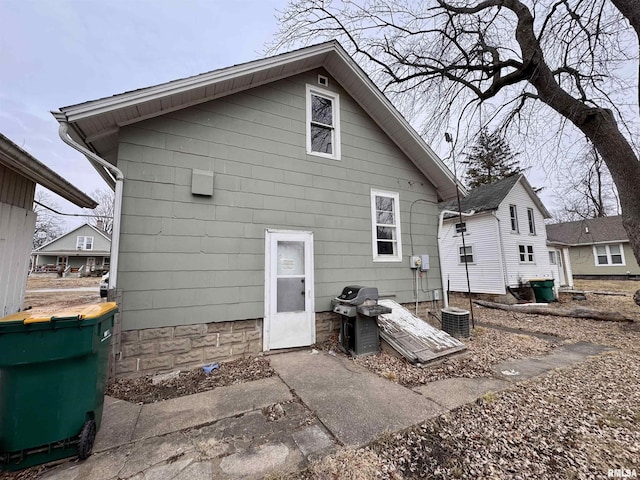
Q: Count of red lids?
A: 0